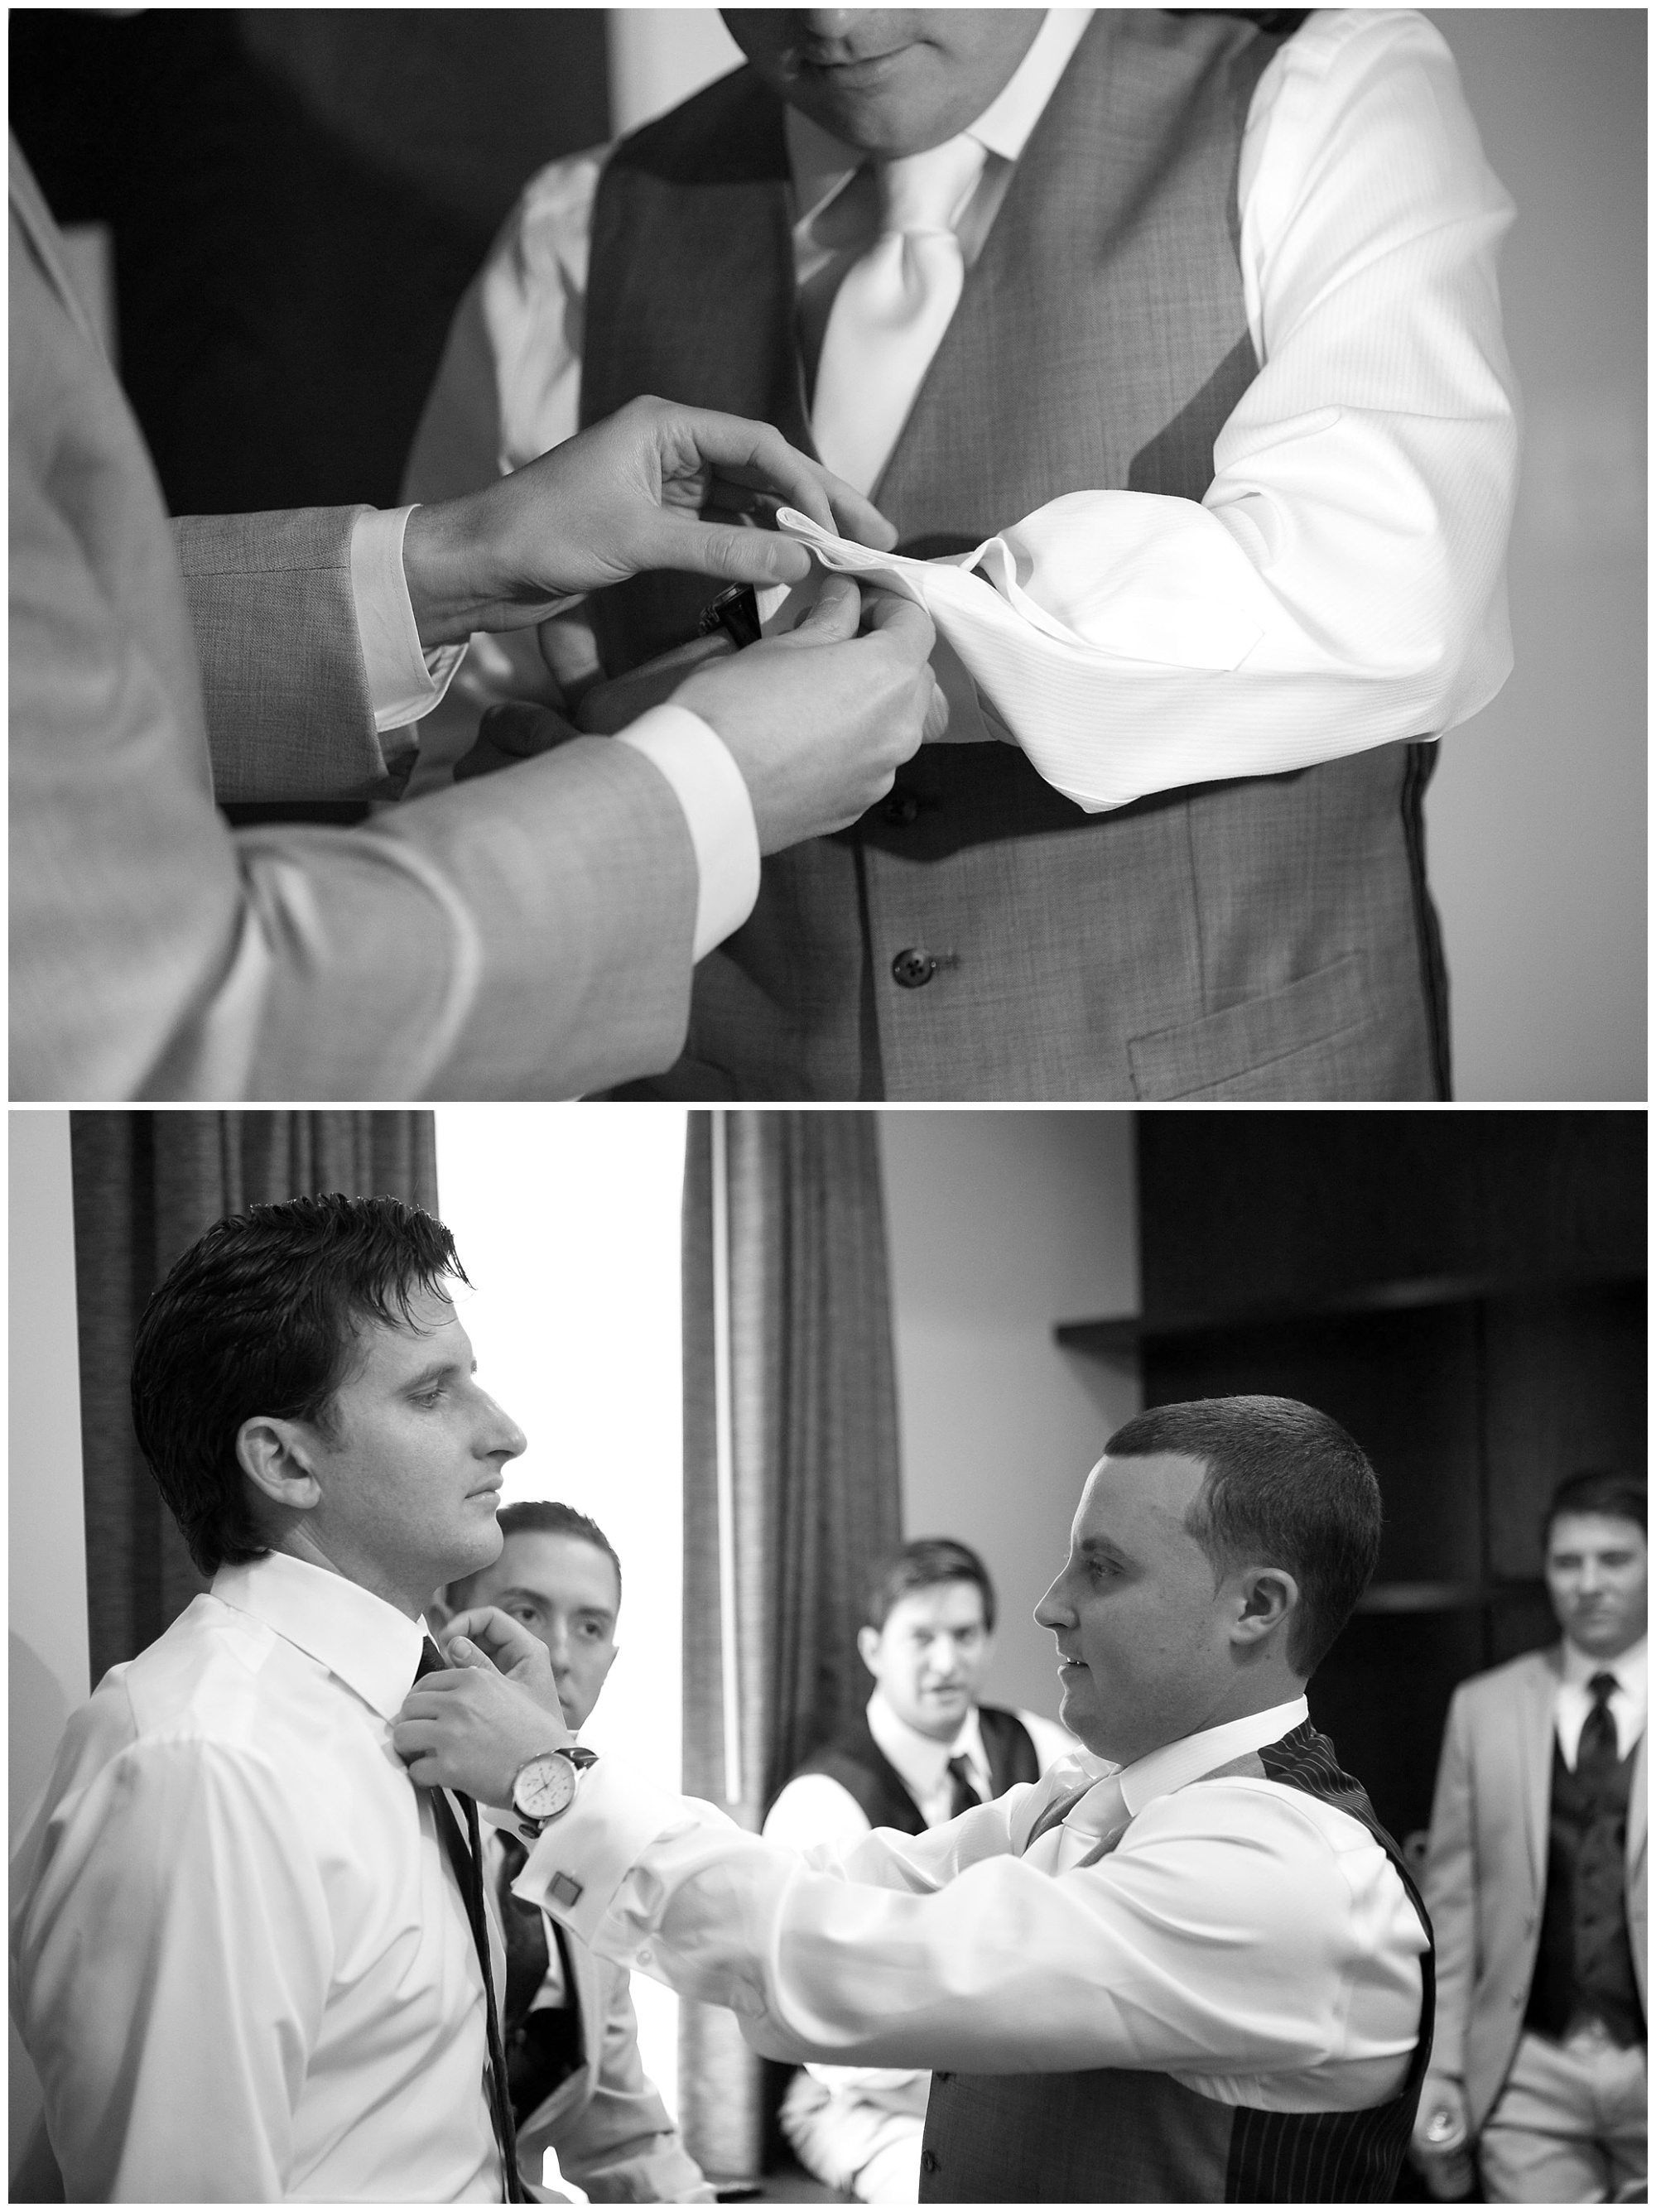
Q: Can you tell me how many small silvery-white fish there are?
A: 0